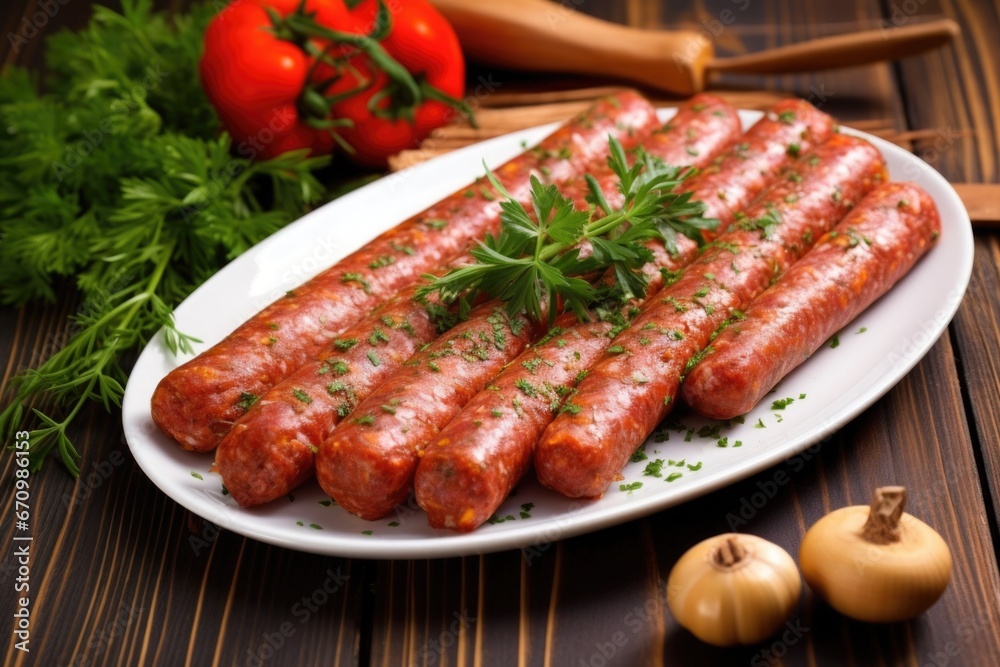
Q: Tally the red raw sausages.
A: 6